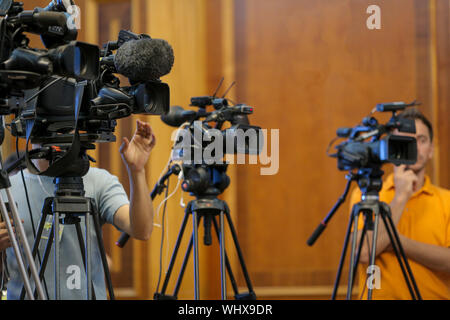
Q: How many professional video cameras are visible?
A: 4